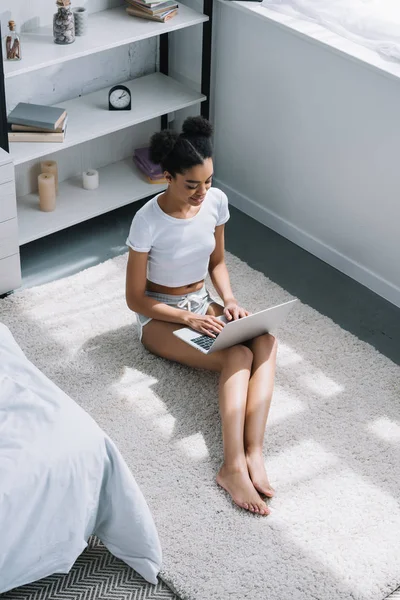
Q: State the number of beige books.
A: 2